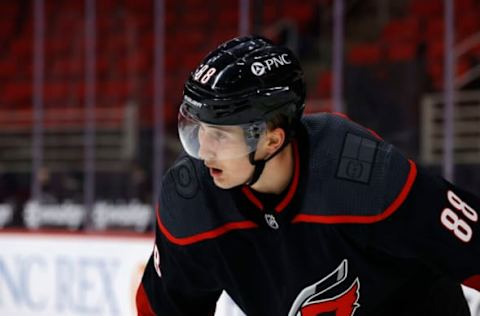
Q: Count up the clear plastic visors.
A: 1